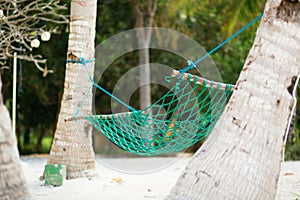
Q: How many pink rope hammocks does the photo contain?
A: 0